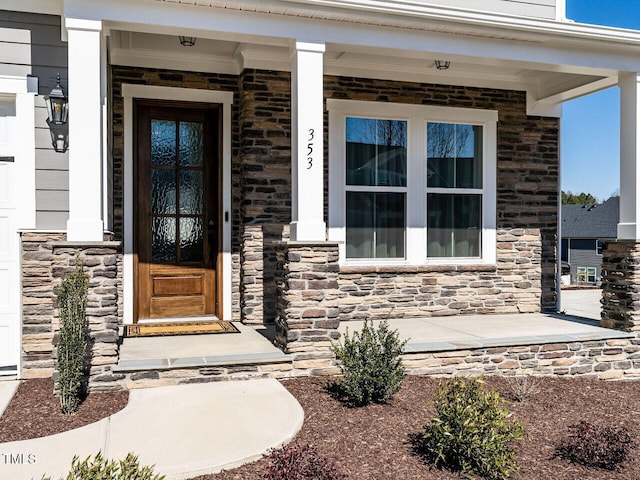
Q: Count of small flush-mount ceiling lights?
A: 2